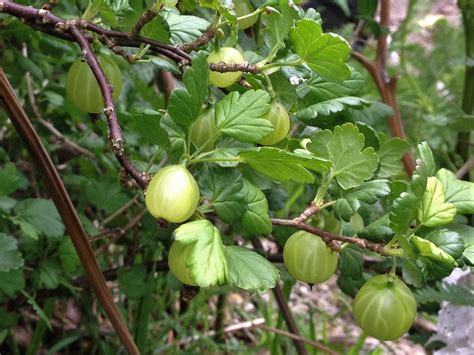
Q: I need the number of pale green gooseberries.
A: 9